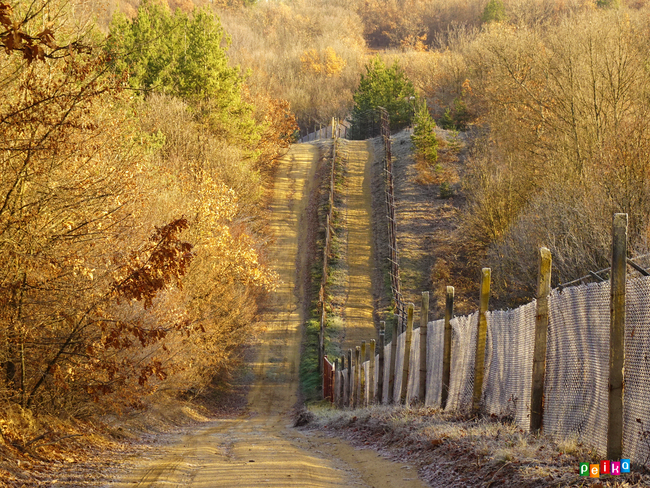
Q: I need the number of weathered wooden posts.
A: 14